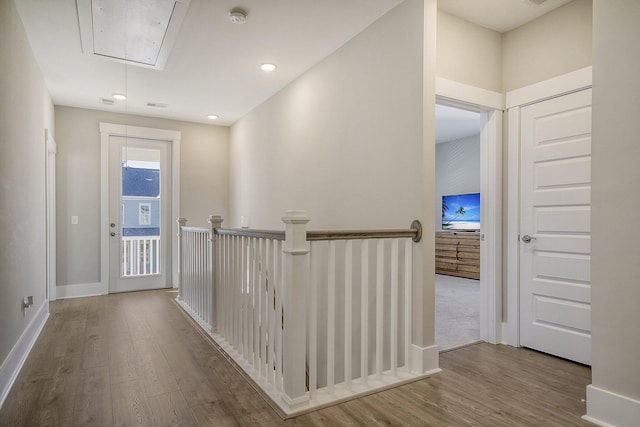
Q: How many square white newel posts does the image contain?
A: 3